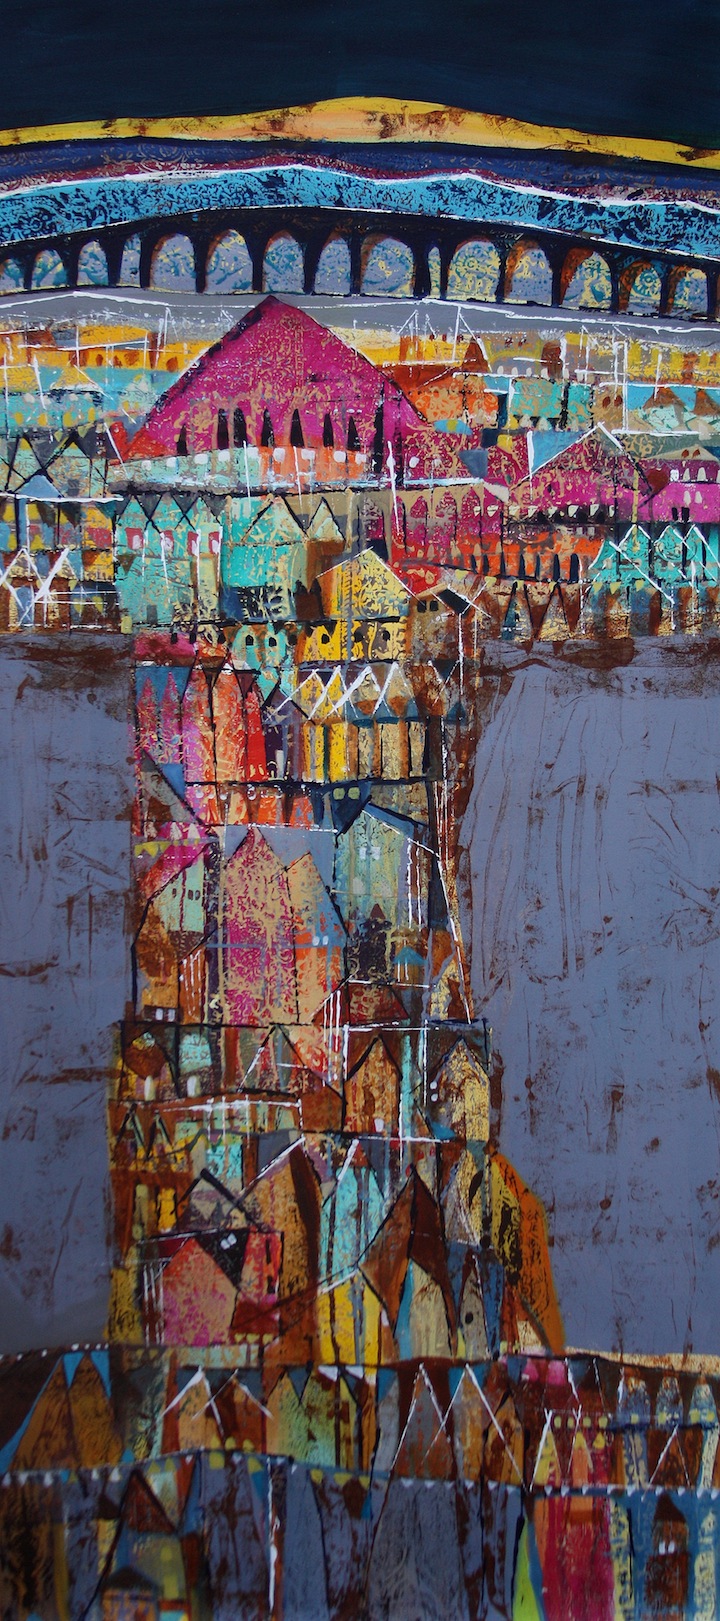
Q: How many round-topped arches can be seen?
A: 15